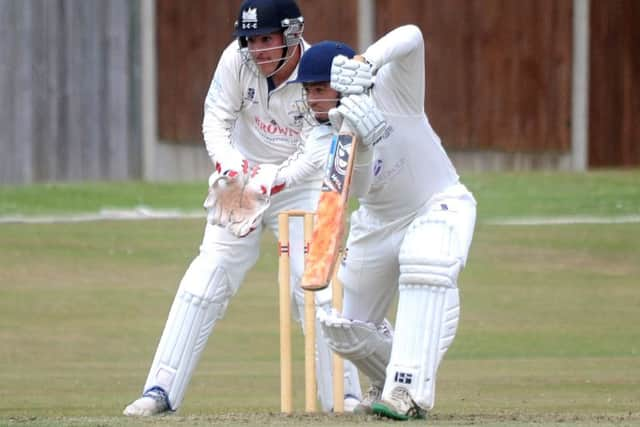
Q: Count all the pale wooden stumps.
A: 3